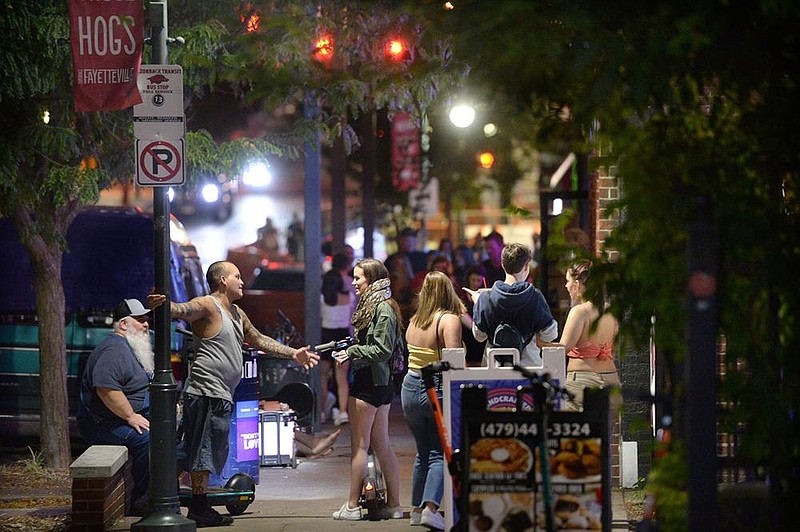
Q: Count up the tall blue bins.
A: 1